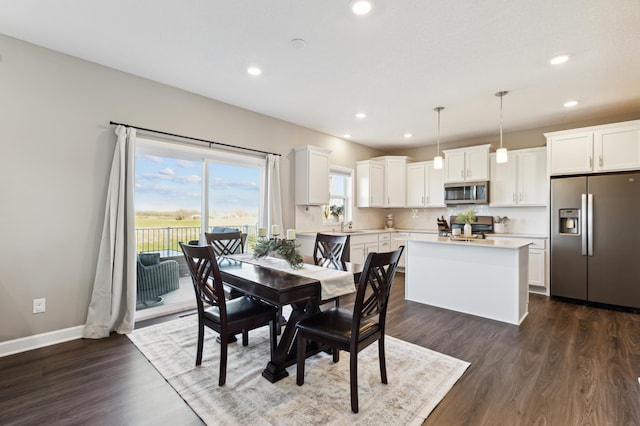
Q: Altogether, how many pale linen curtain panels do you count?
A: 2